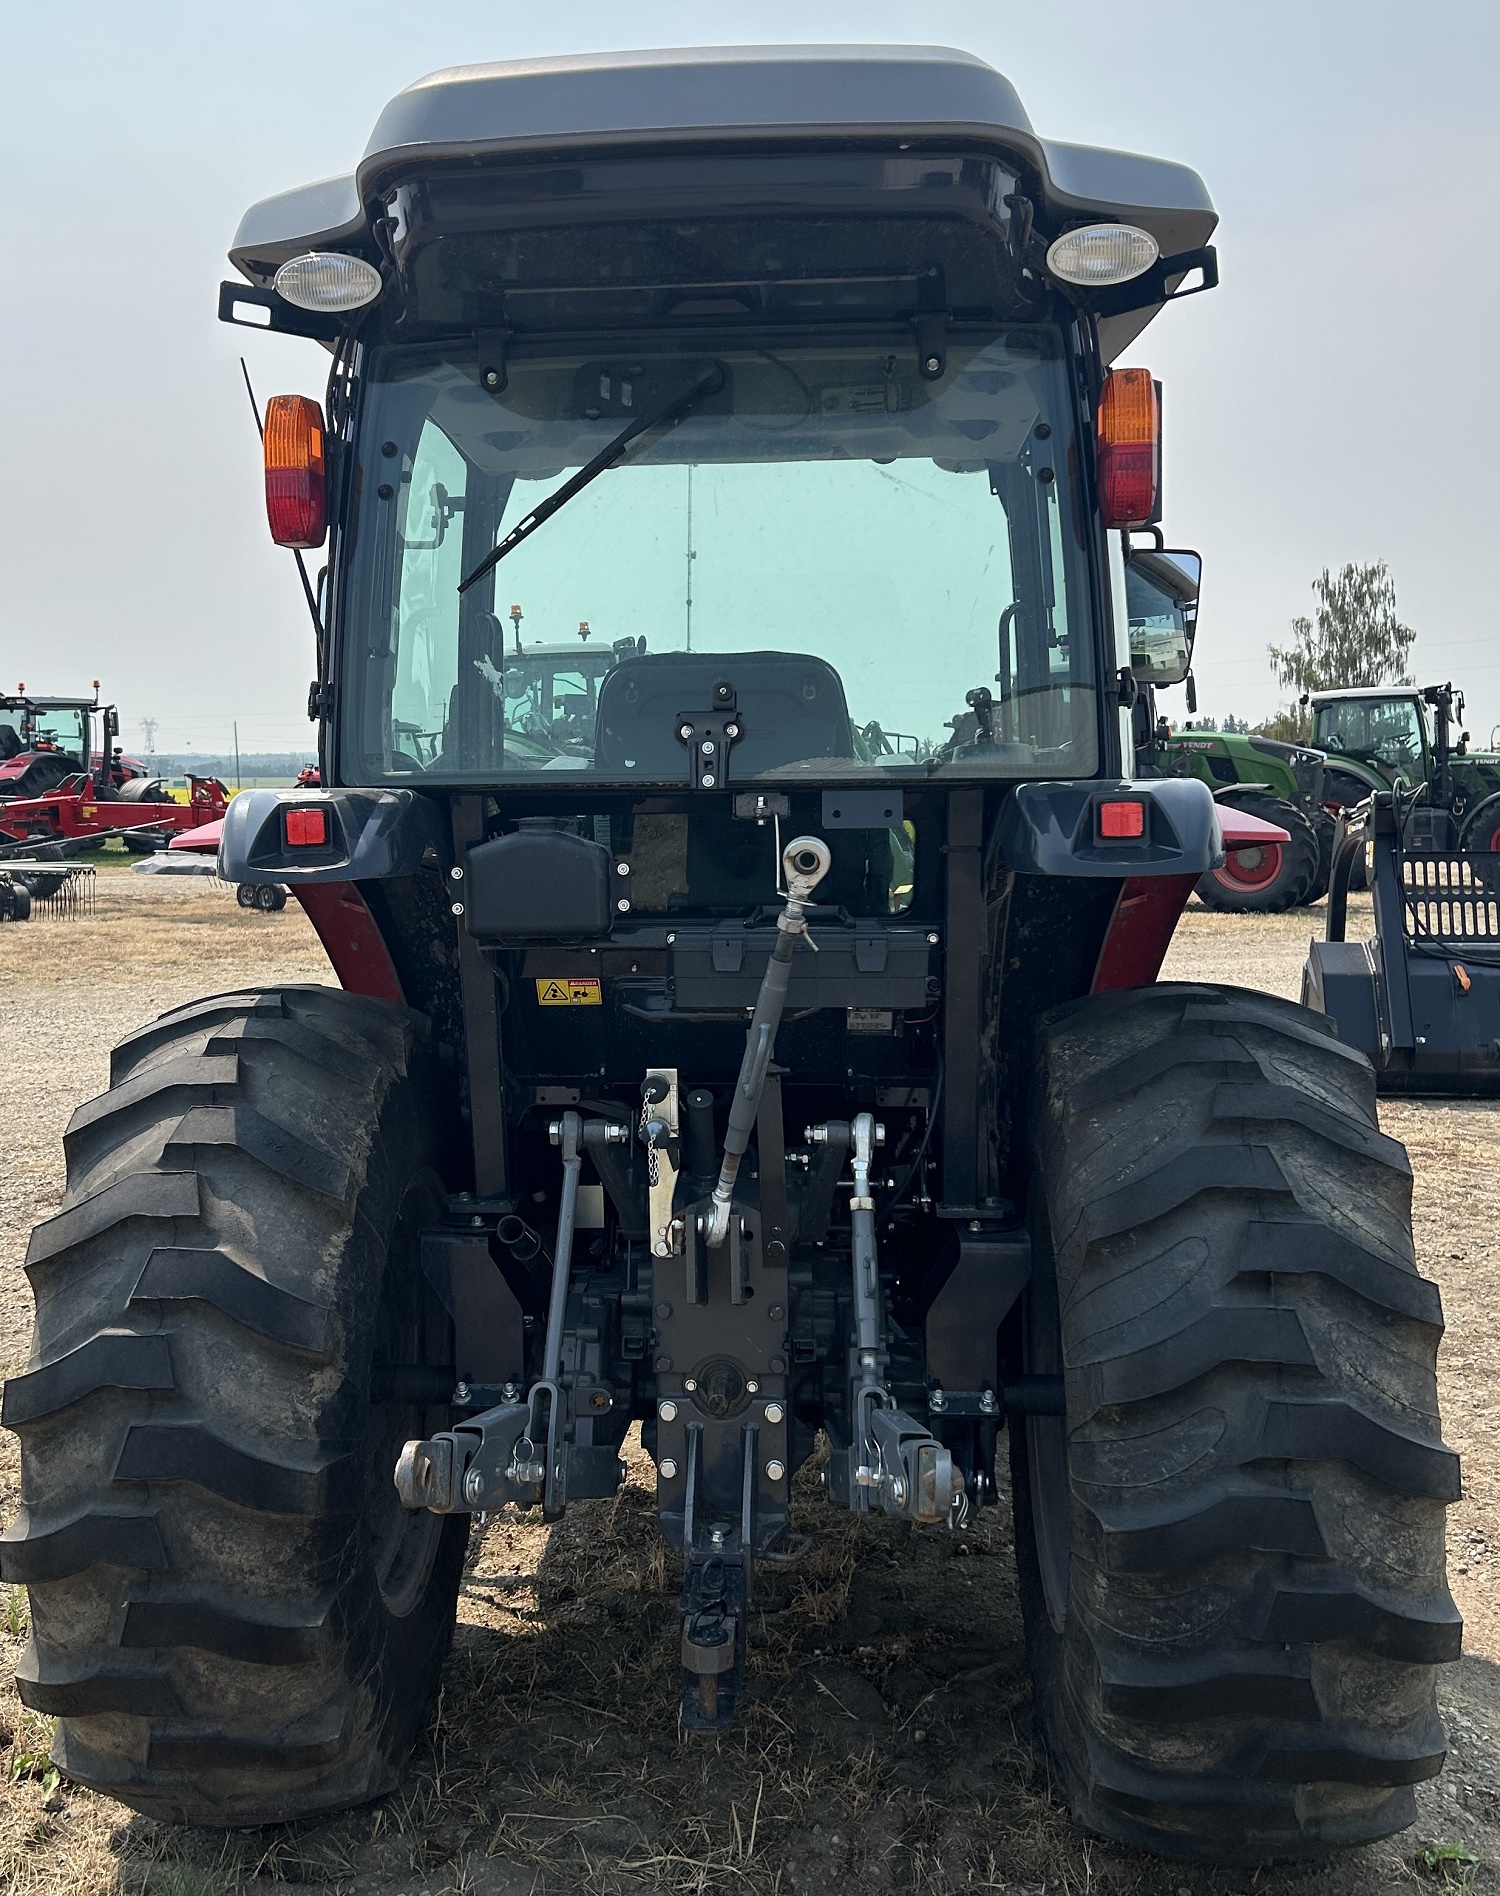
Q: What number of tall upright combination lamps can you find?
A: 2